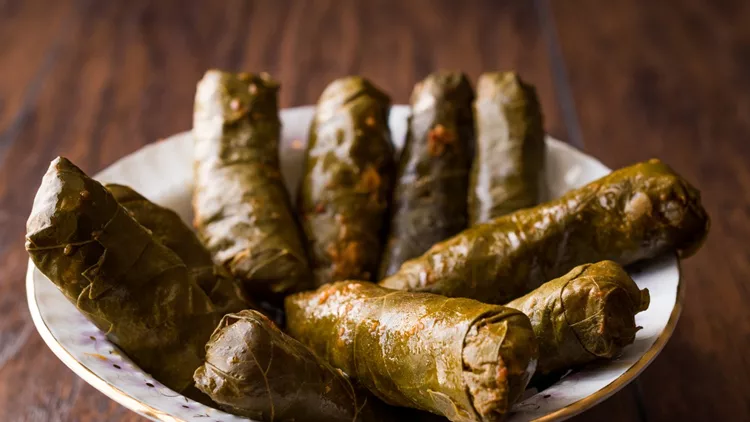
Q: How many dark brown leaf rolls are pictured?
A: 10